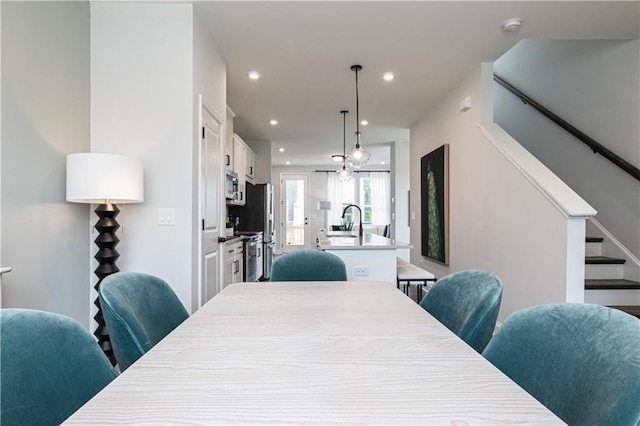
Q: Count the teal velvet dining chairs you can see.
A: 5